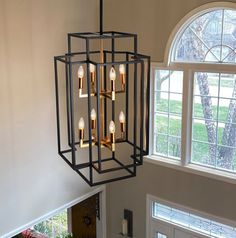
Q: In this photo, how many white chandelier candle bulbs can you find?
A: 8